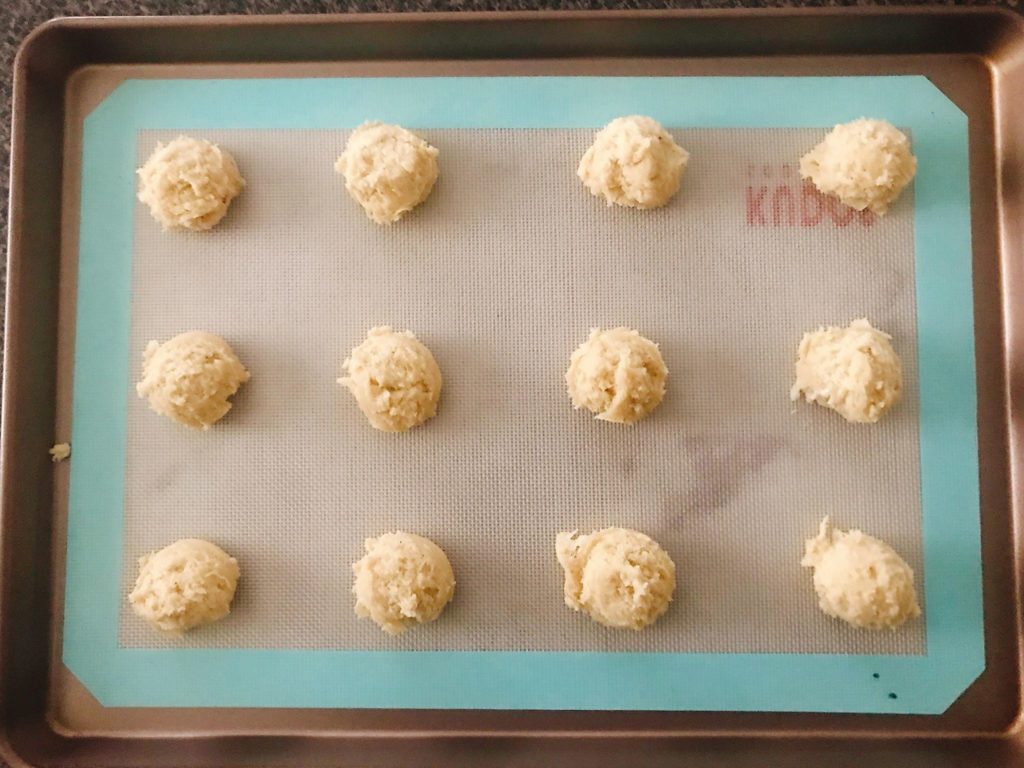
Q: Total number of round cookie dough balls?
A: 12